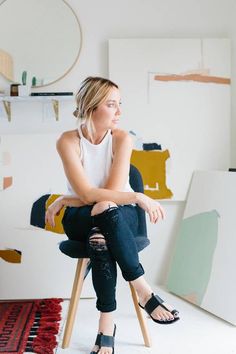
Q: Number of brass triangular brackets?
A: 2